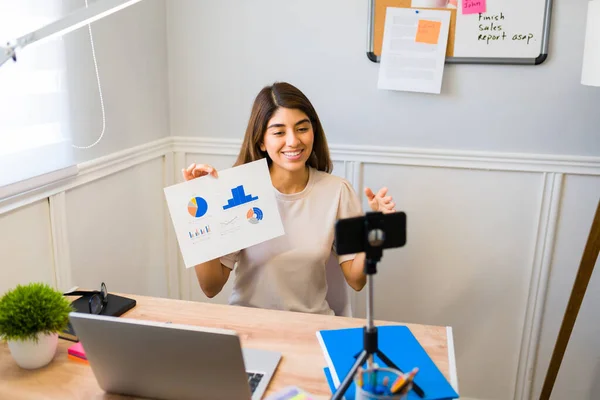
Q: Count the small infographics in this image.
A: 5